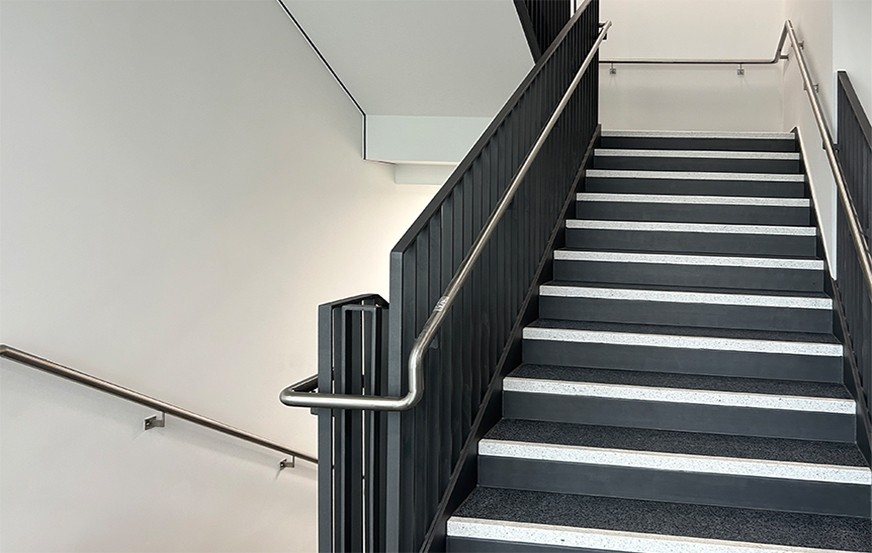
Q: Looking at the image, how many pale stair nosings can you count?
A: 11